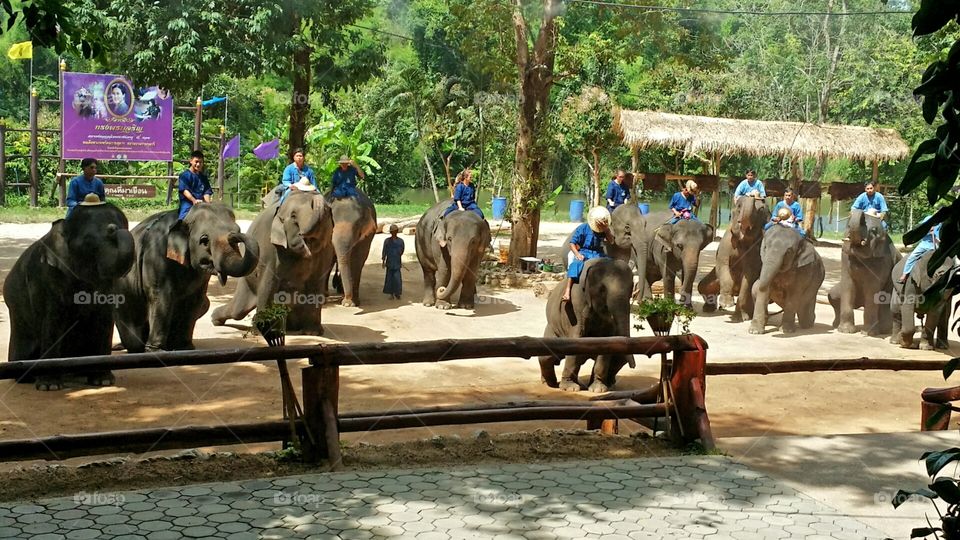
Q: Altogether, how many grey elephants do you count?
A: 12